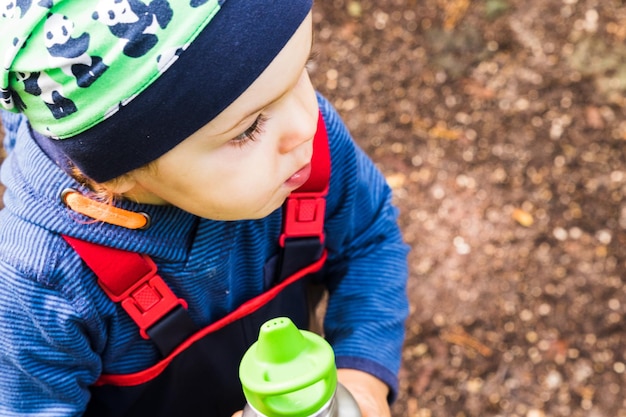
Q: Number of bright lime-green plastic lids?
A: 1